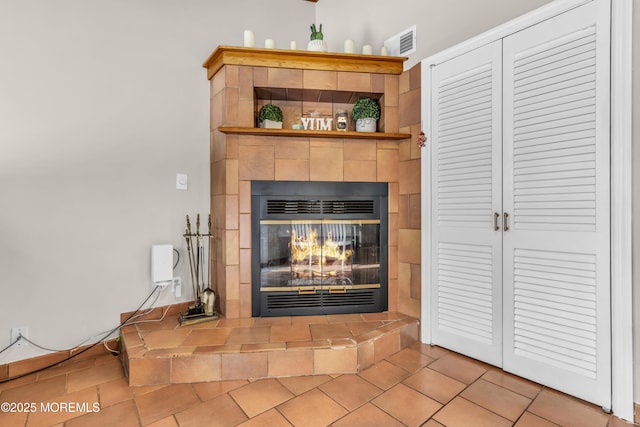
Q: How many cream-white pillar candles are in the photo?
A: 6